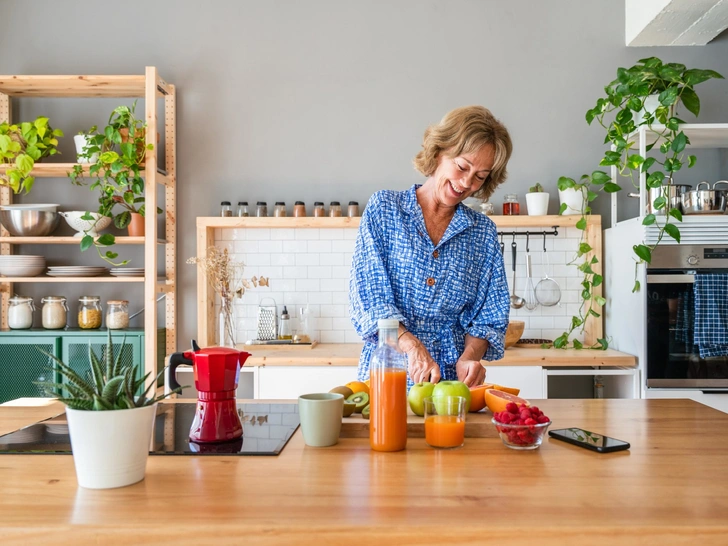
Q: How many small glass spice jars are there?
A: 8